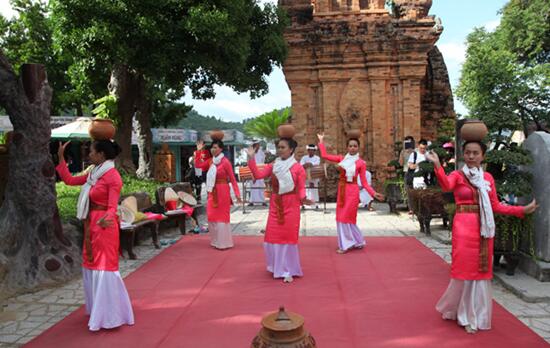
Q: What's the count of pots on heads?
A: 5